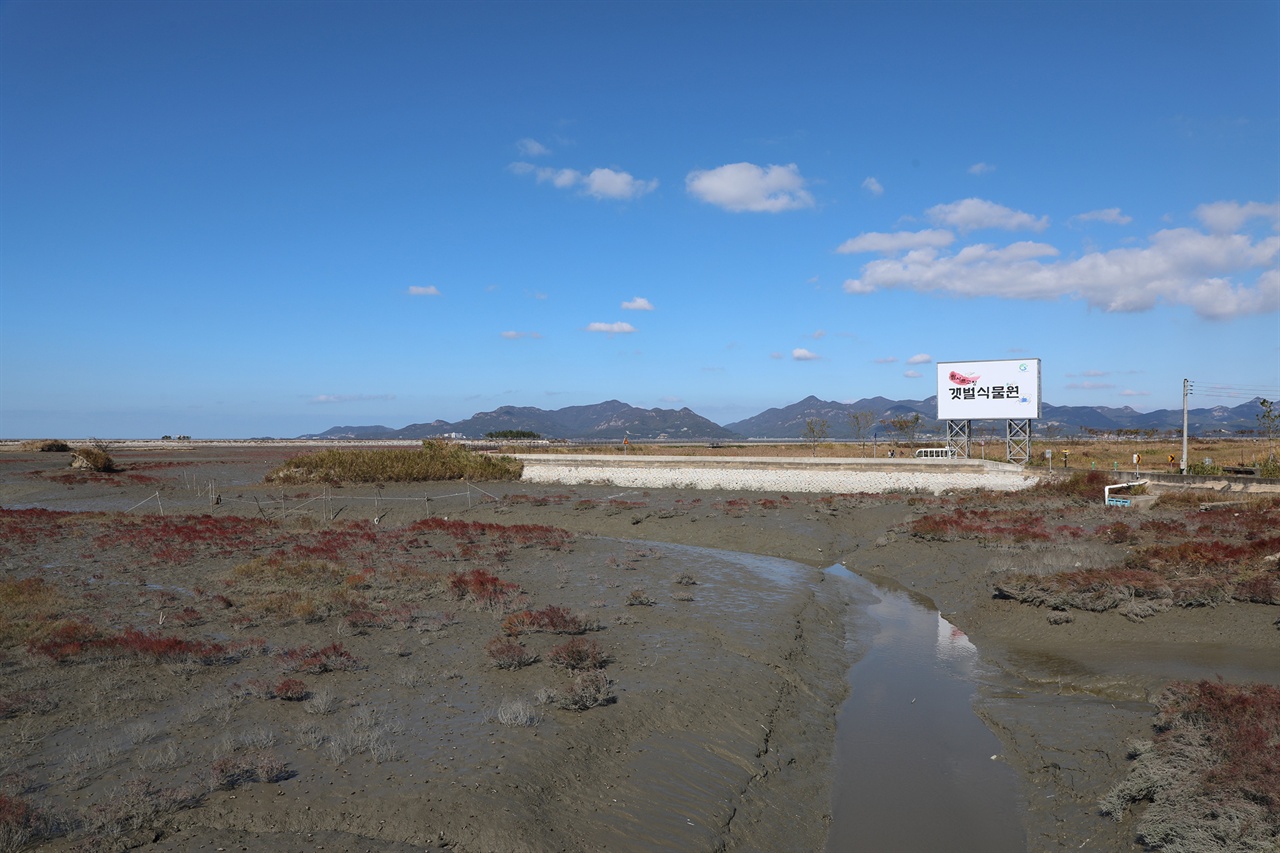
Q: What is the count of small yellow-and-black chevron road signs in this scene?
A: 2